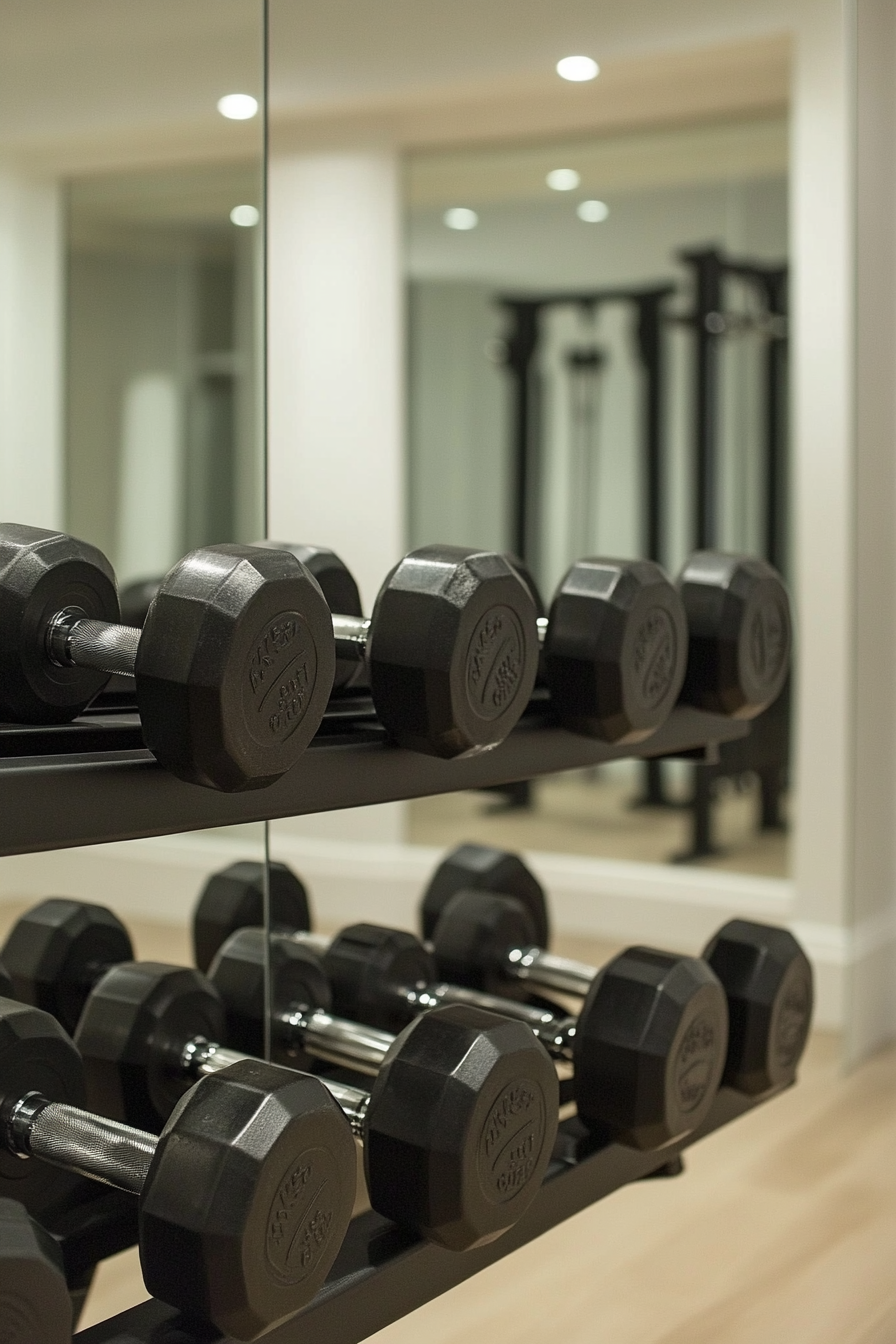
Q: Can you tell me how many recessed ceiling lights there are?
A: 6